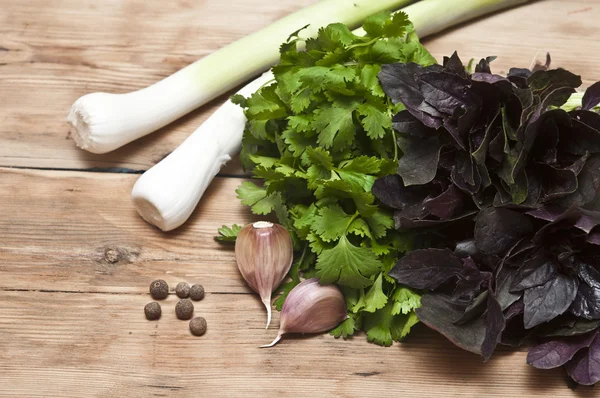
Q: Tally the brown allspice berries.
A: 6